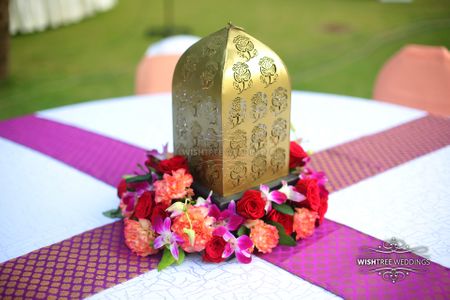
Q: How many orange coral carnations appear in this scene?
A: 5